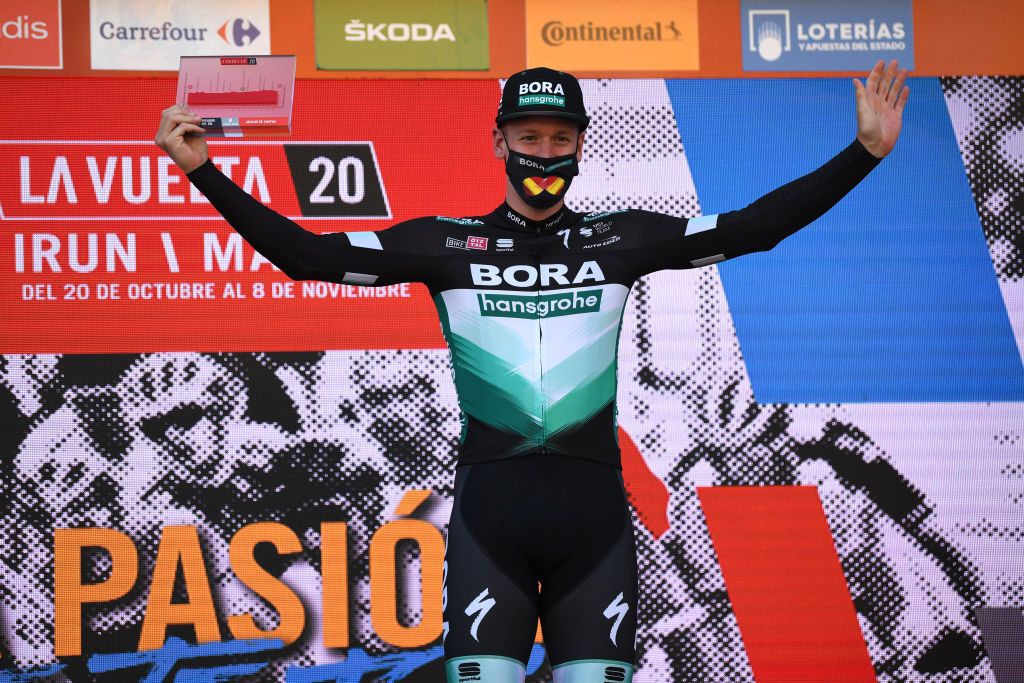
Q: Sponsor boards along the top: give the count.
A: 5